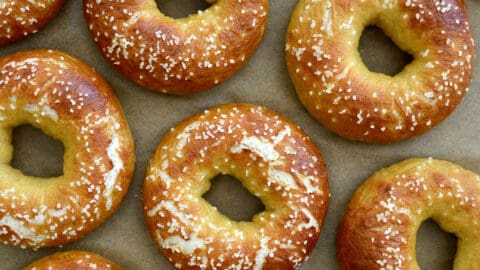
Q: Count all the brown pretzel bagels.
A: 7